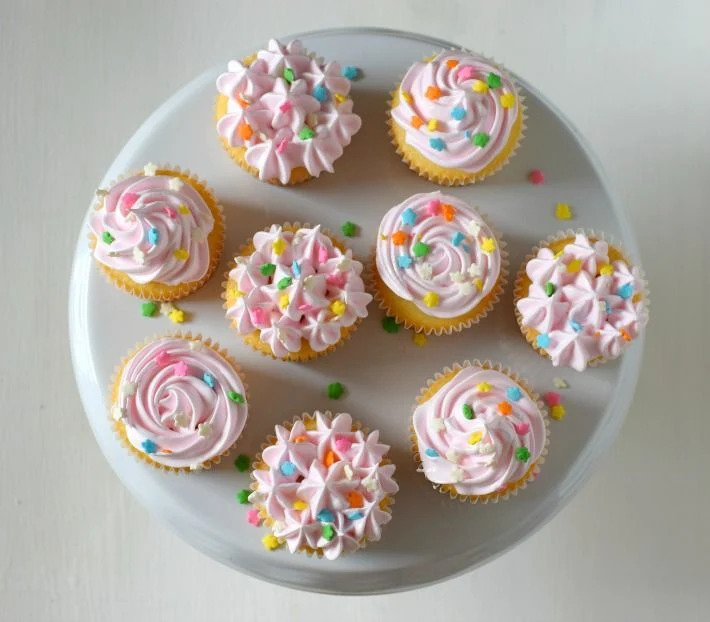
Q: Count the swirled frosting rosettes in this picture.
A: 5